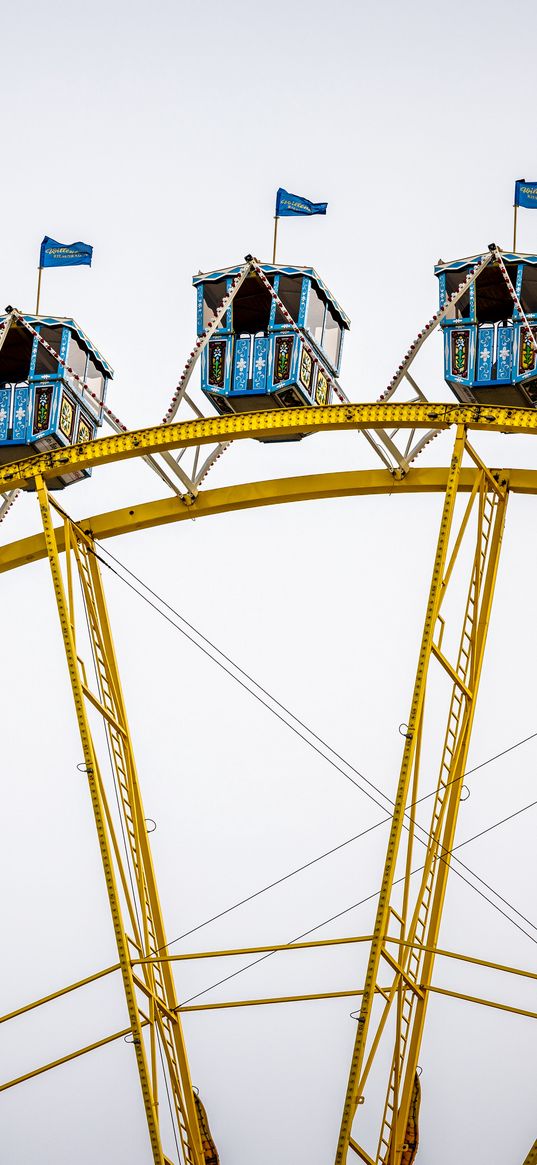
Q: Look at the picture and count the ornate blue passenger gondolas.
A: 3